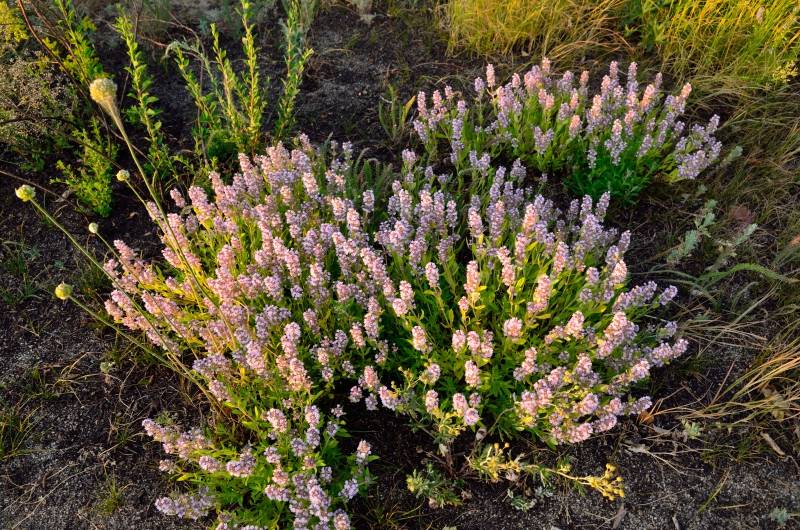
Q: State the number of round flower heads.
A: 5